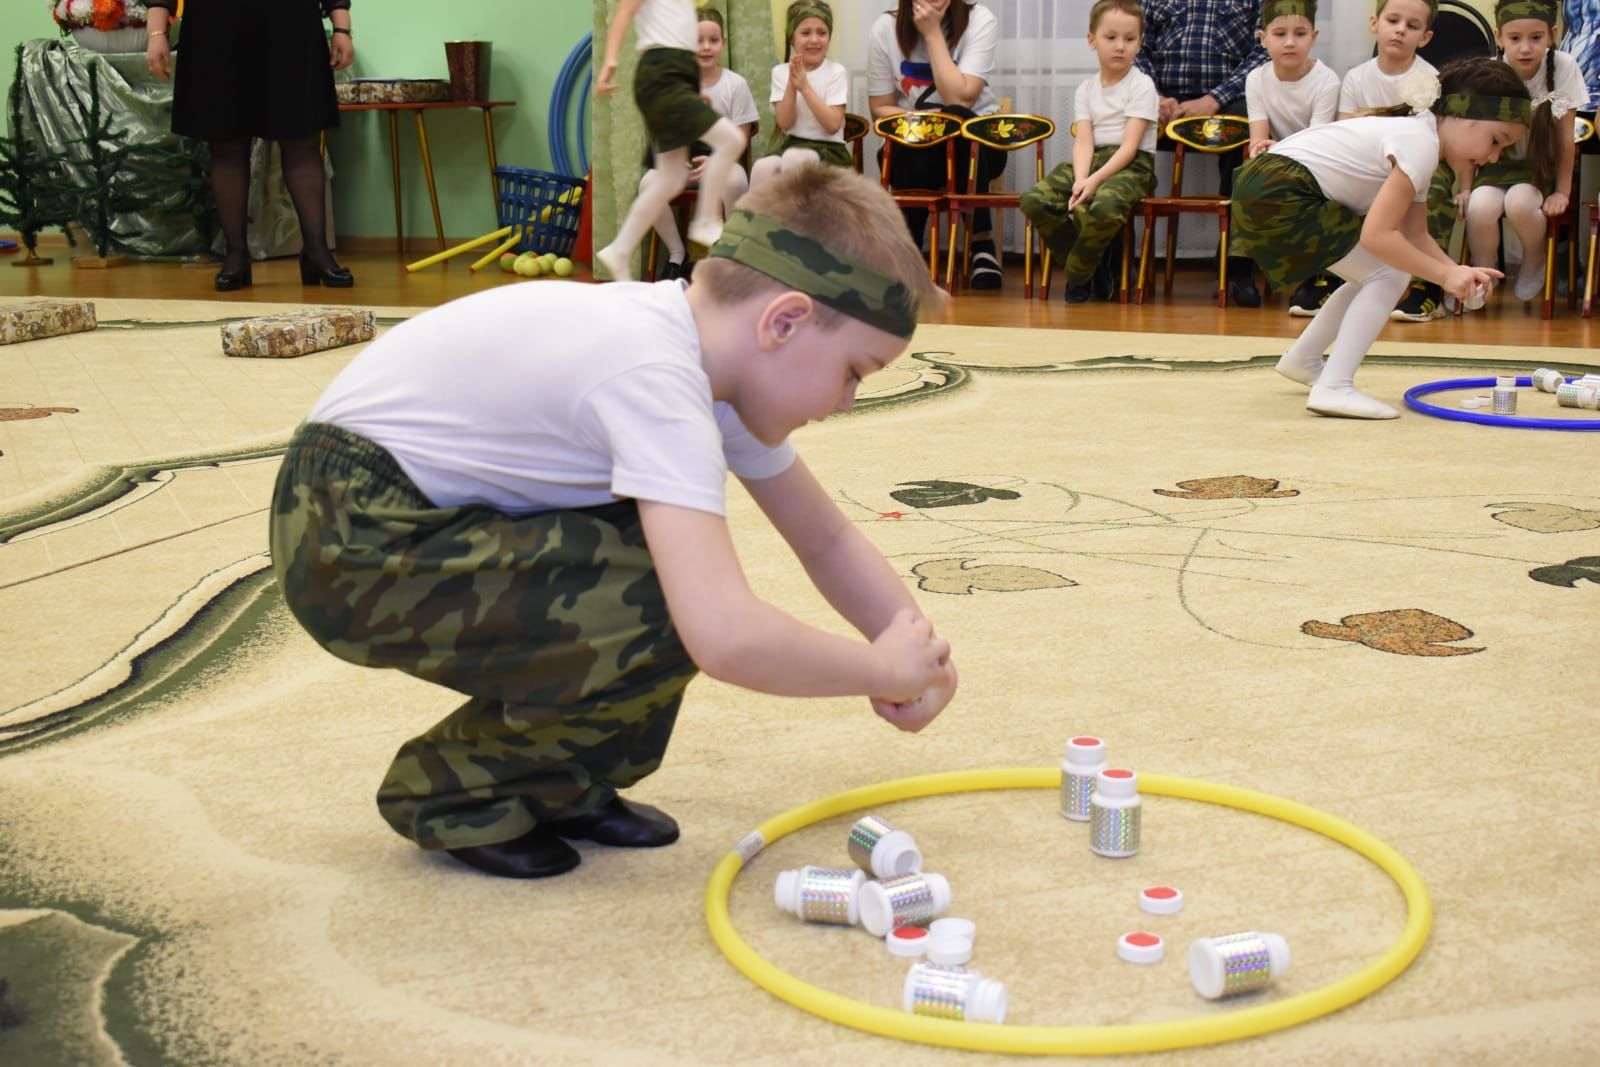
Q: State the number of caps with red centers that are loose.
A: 3